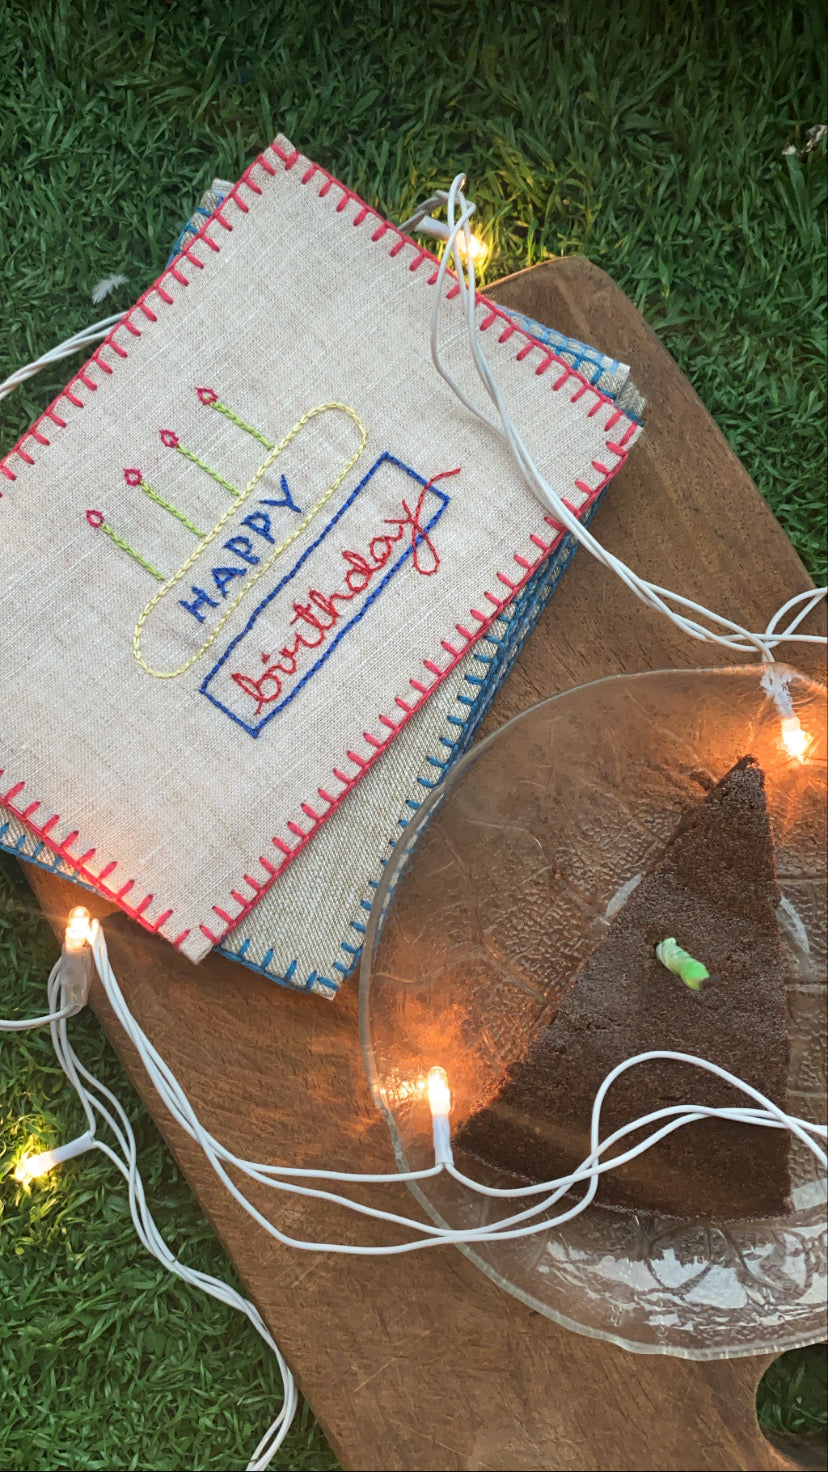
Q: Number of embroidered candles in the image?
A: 4